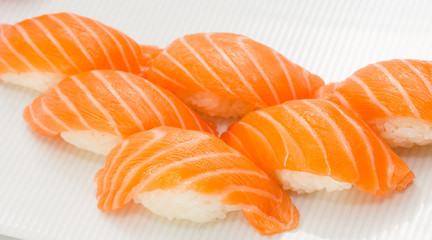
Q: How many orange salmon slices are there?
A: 6